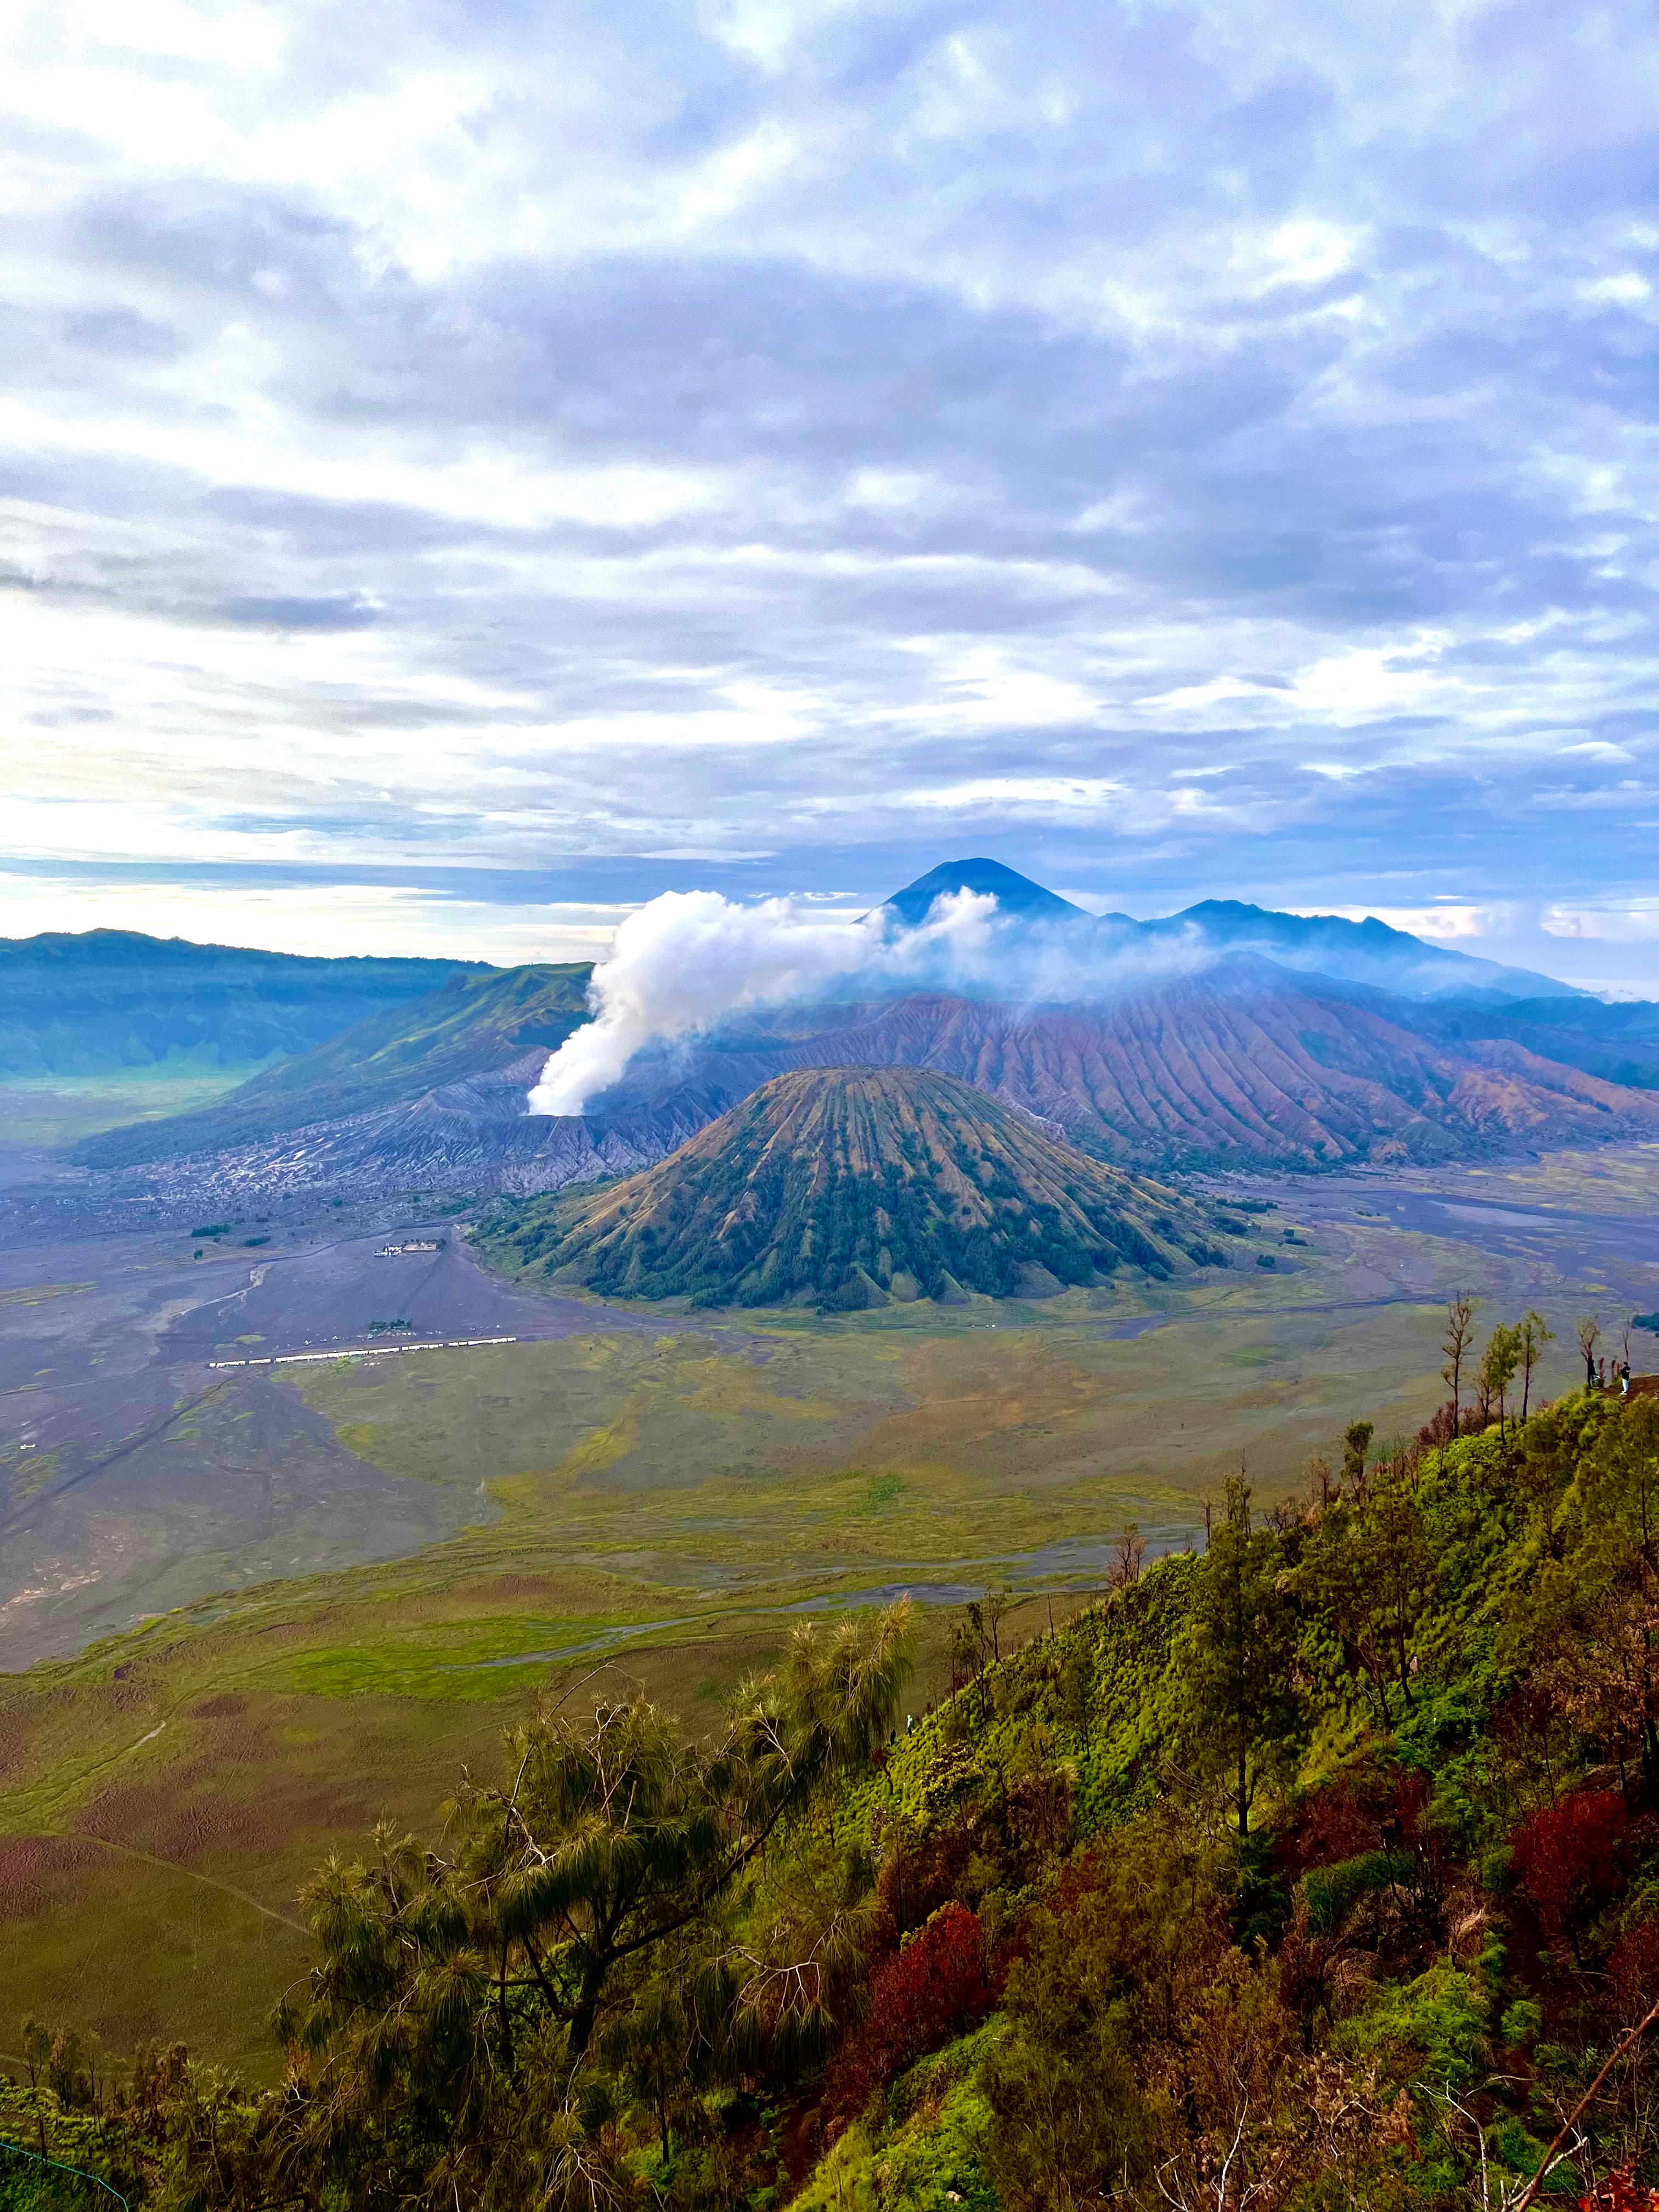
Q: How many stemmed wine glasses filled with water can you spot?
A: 0